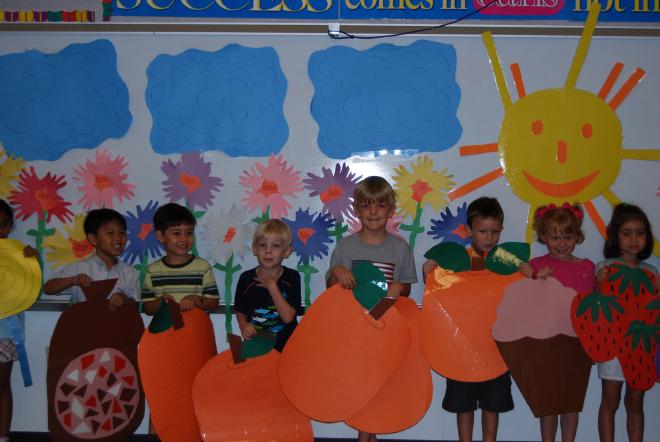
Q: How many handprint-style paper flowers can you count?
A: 13